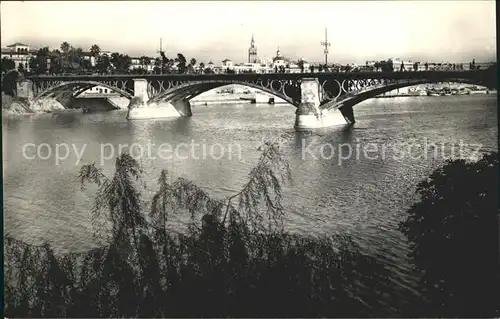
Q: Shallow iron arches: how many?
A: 3